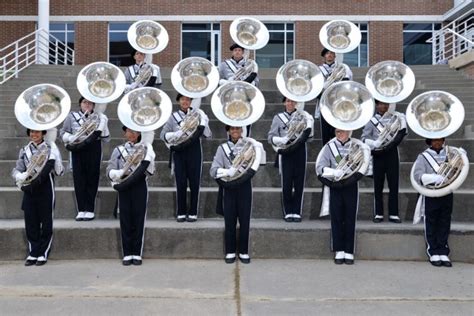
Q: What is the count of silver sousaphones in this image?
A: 12